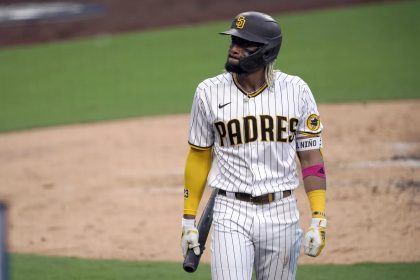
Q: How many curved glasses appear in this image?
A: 0